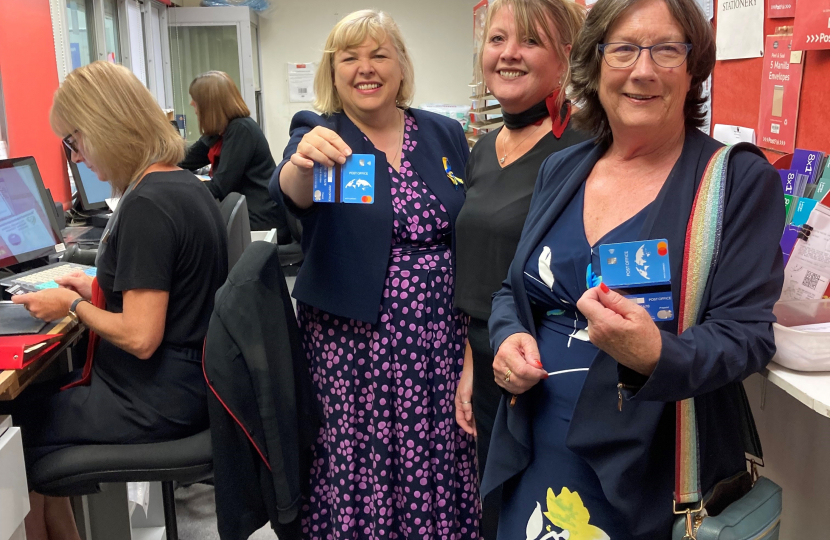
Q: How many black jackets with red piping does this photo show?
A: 1